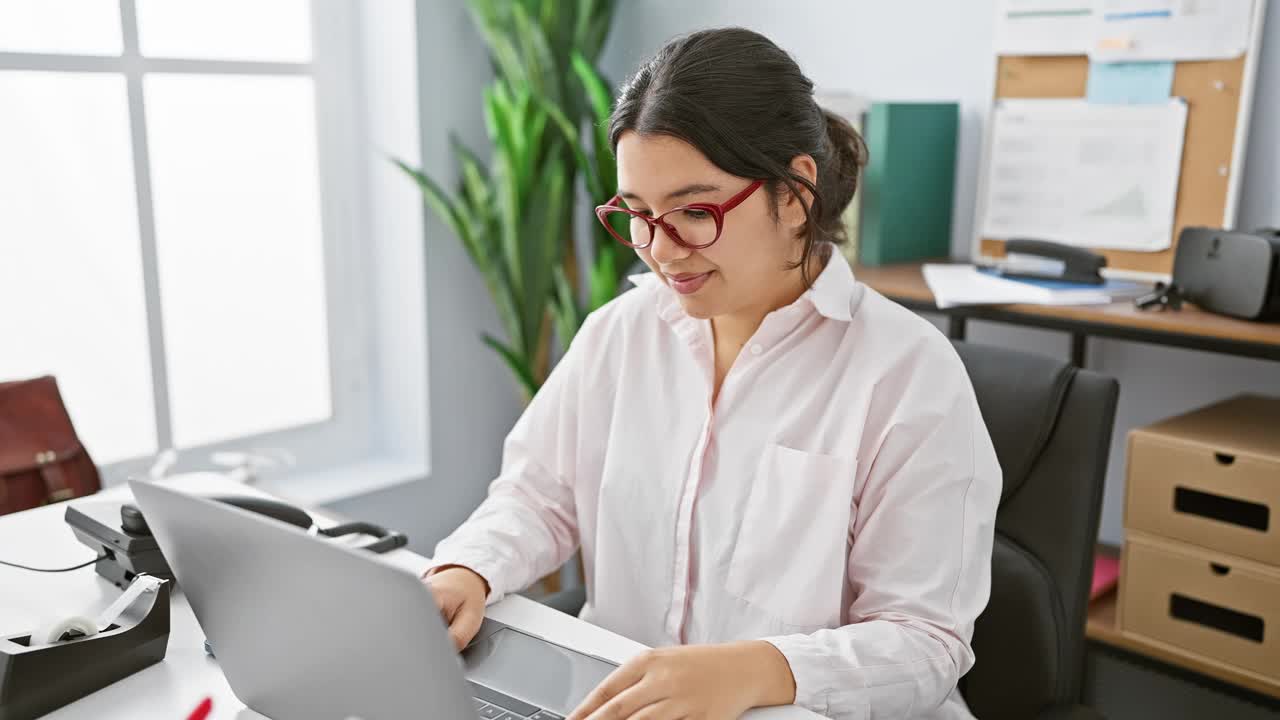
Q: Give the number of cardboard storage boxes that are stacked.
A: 2